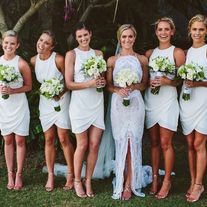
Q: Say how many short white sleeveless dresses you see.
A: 5